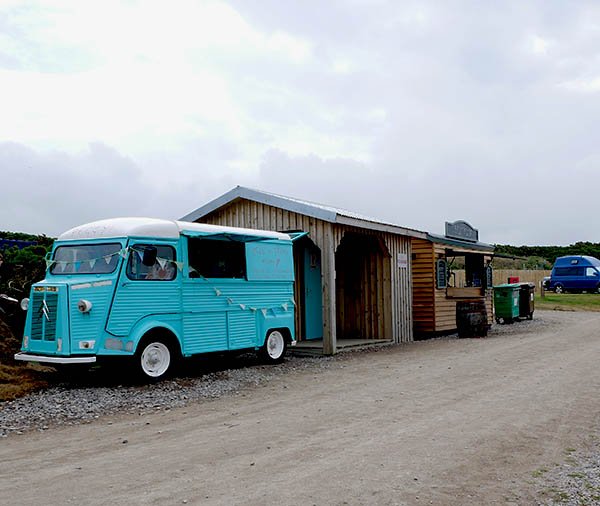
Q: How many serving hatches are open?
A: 2